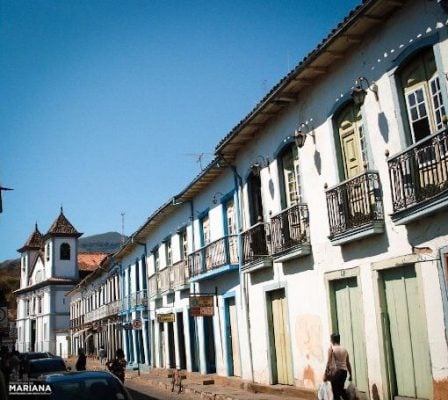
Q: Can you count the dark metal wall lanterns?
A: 4